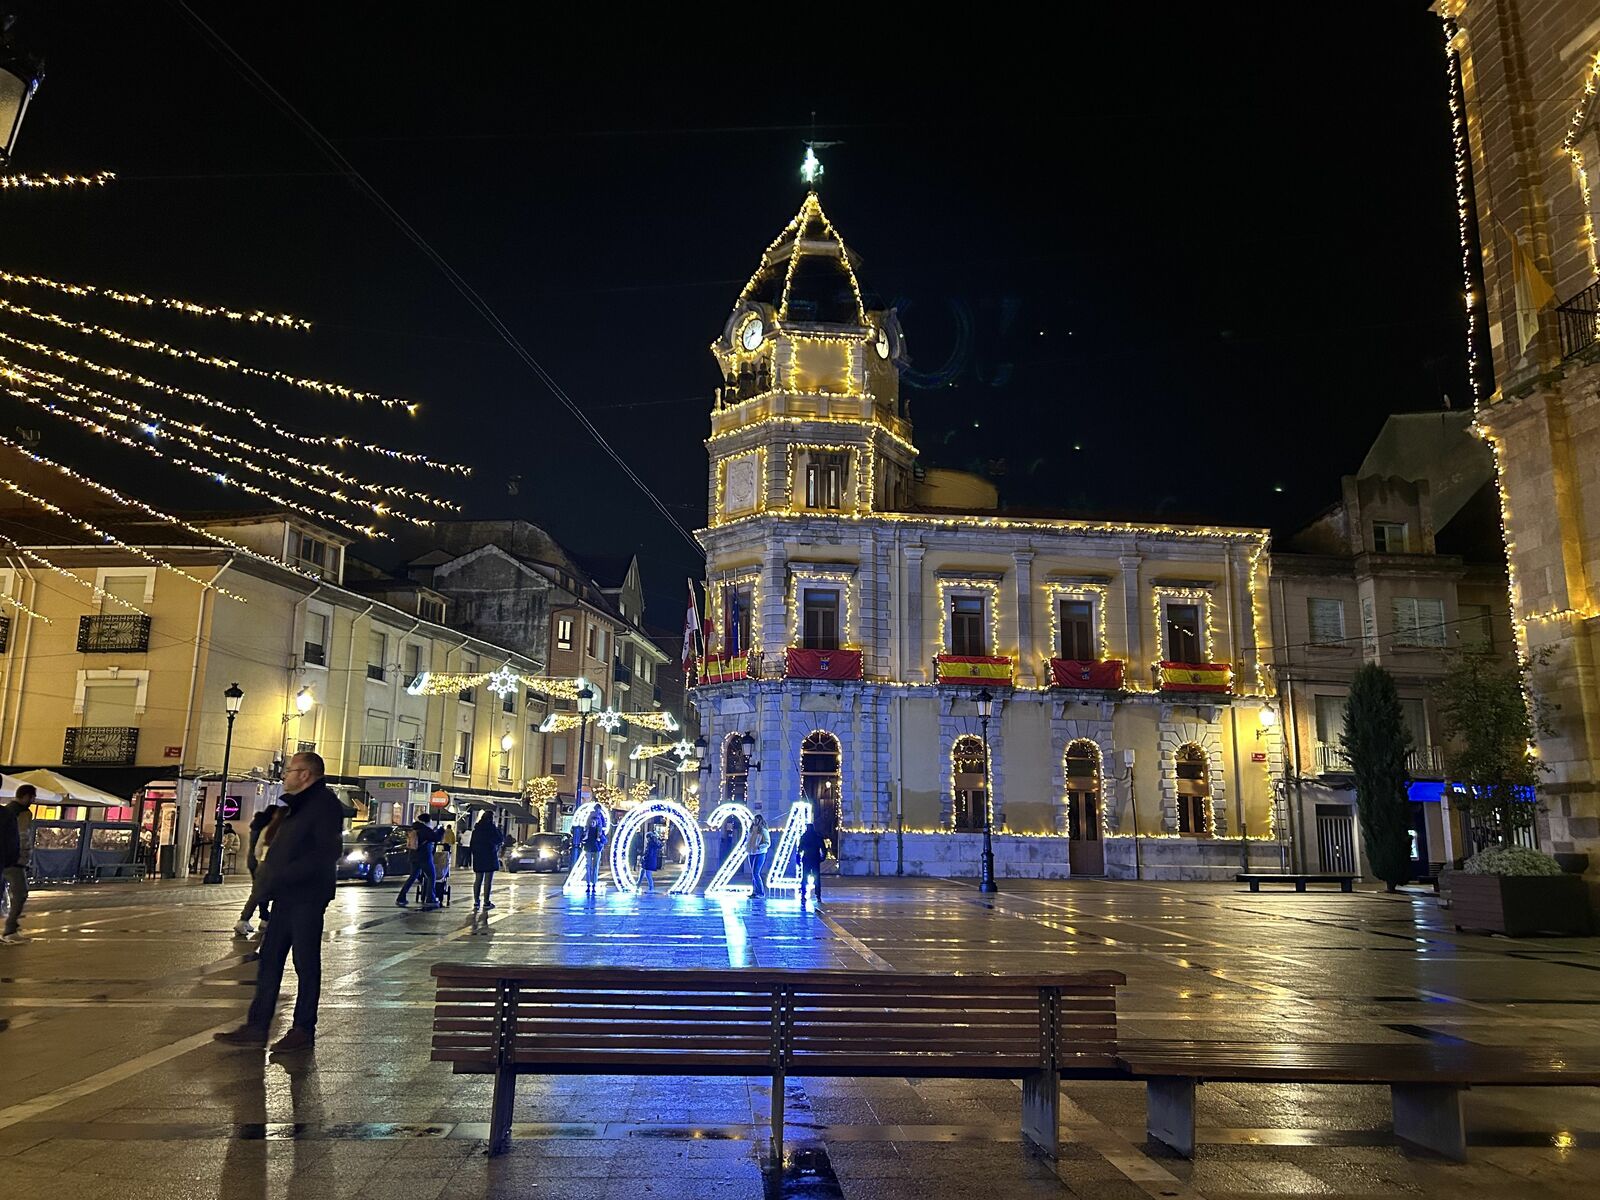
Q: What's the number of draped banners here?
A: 5